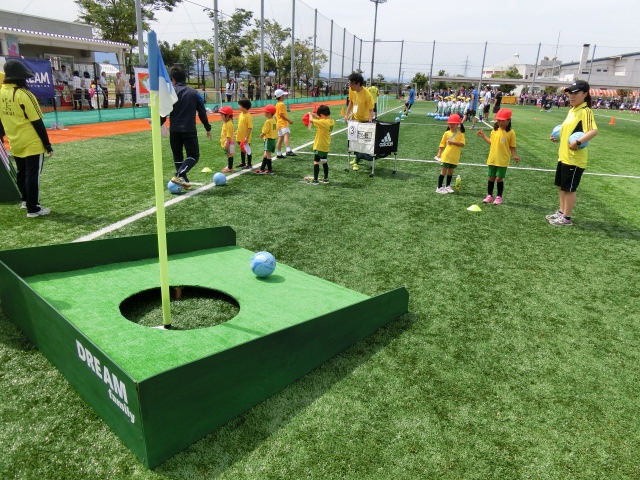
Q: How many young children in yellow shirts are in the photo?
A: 7